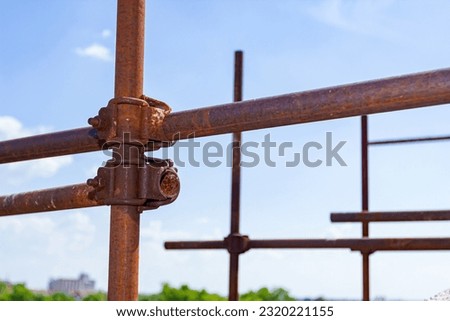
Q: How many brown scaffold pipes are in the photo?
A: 8